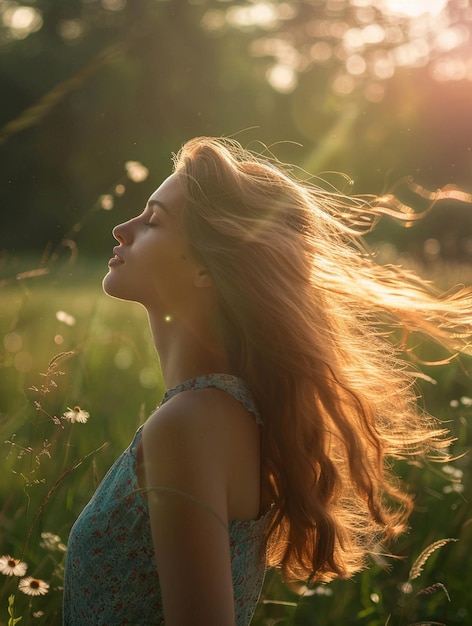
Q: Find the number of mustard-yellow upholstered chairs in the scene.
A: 0